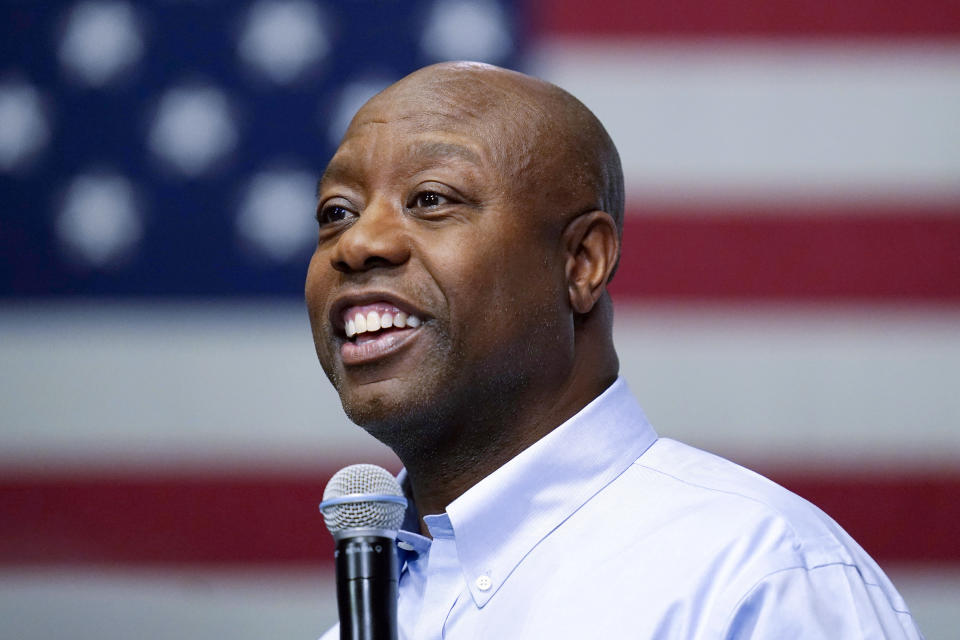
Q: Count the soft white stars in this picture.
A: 8